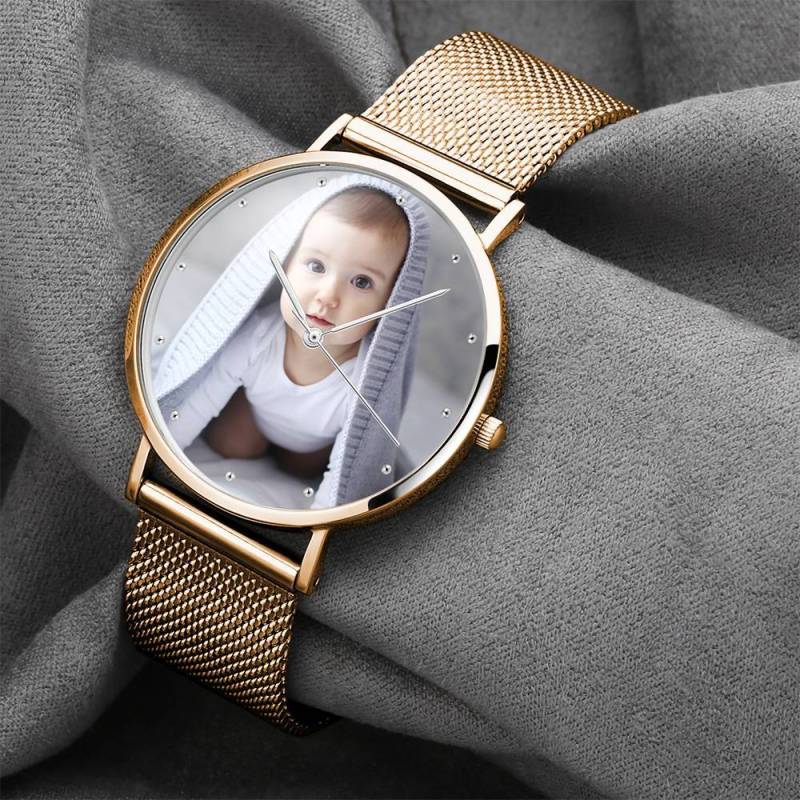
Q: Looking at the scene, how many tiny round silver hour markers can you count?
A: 12